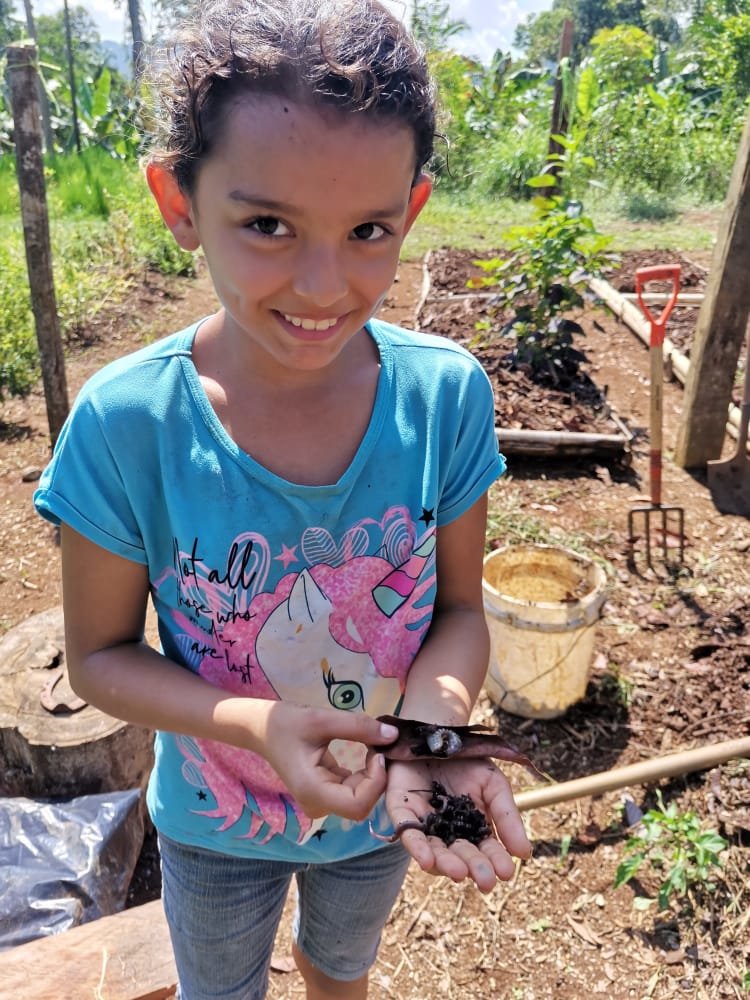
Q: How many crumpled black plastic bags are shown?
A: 1